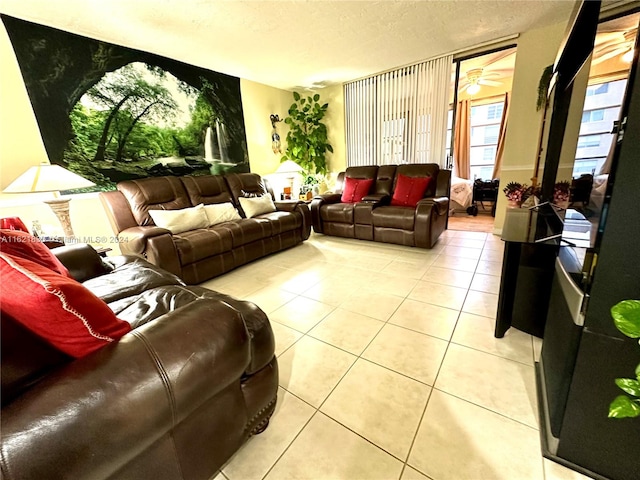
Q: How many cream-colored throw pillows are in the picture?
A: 3